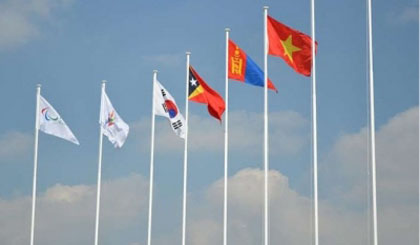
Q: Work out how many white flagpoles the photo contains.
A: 8